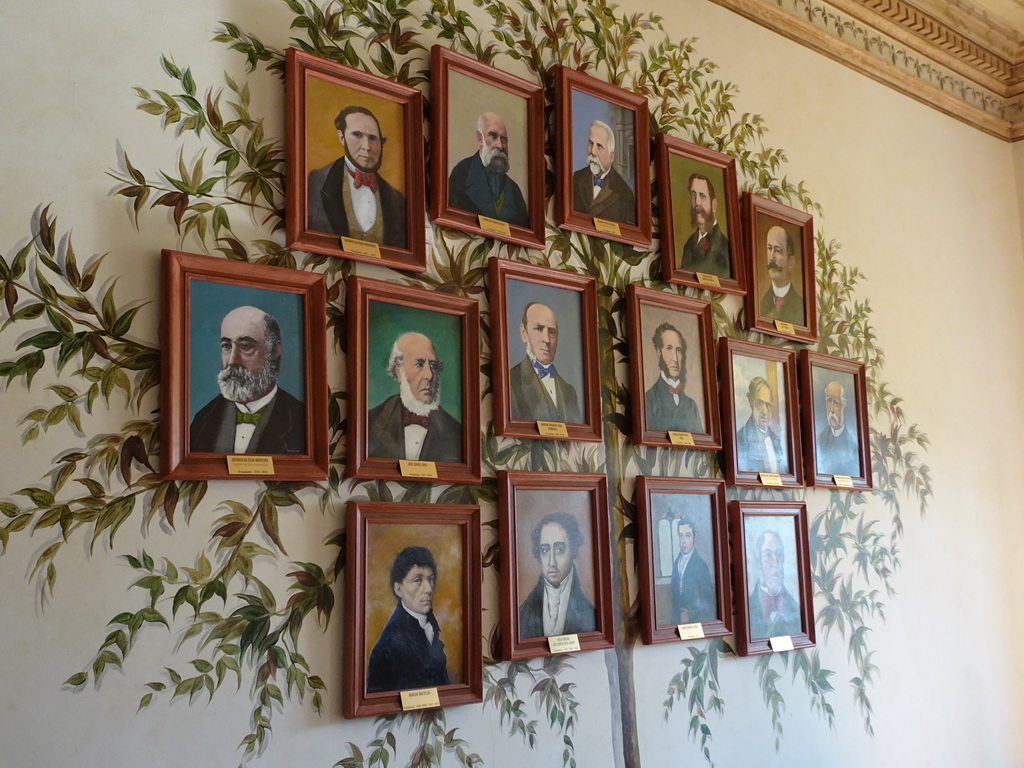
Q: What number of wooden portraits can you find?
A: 15